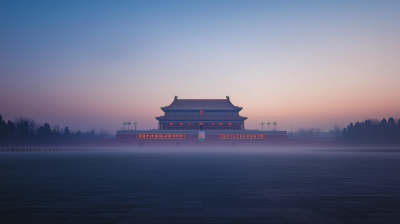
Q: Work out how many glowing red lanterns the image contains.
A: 8